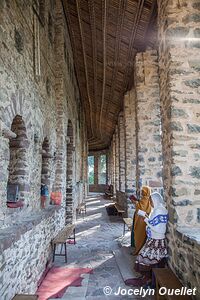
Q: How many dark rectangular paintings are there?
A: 0